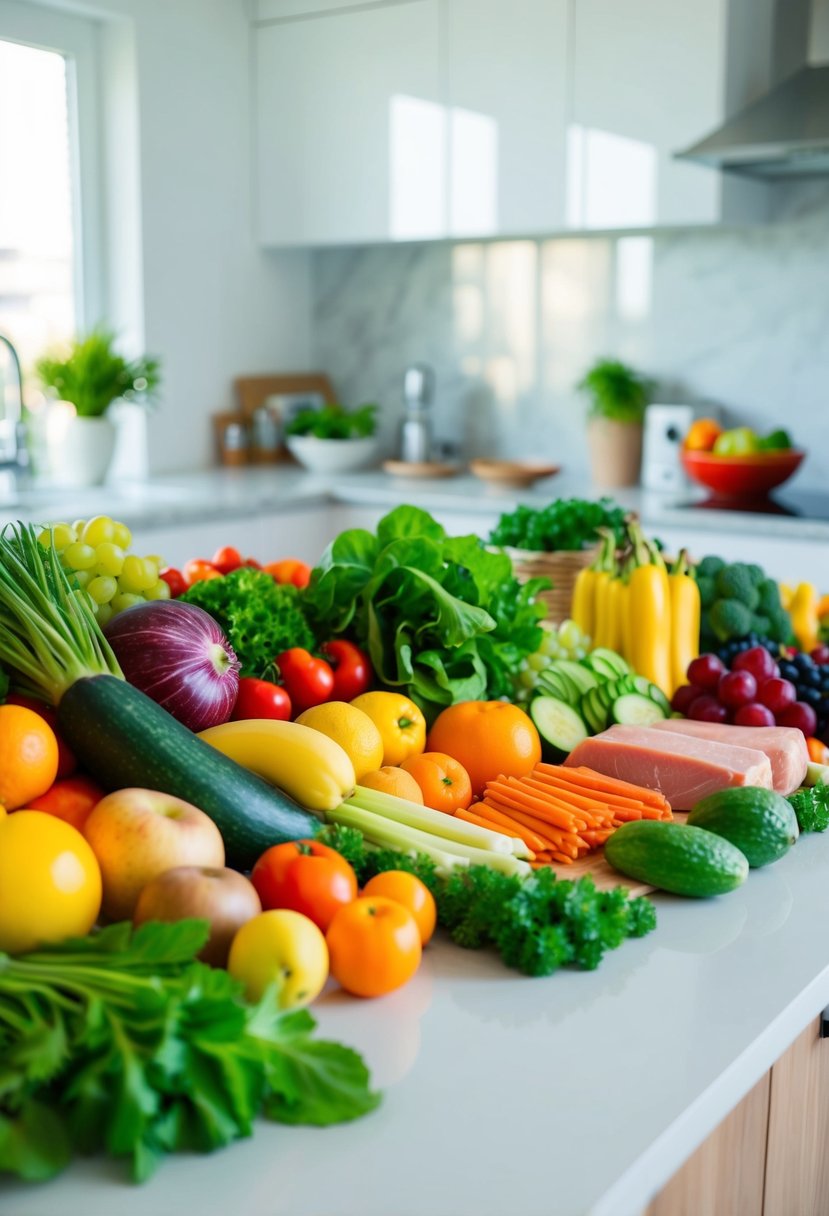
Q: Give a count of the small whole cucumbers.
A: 2